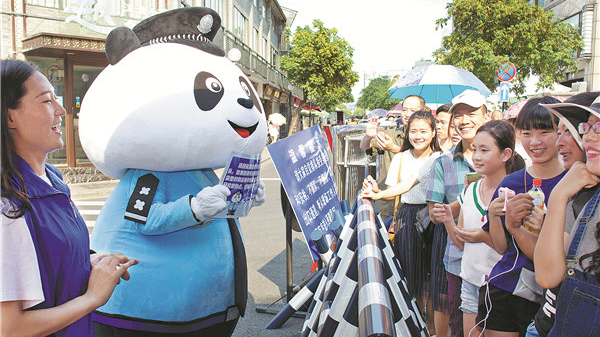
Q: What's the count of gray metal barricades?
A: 1